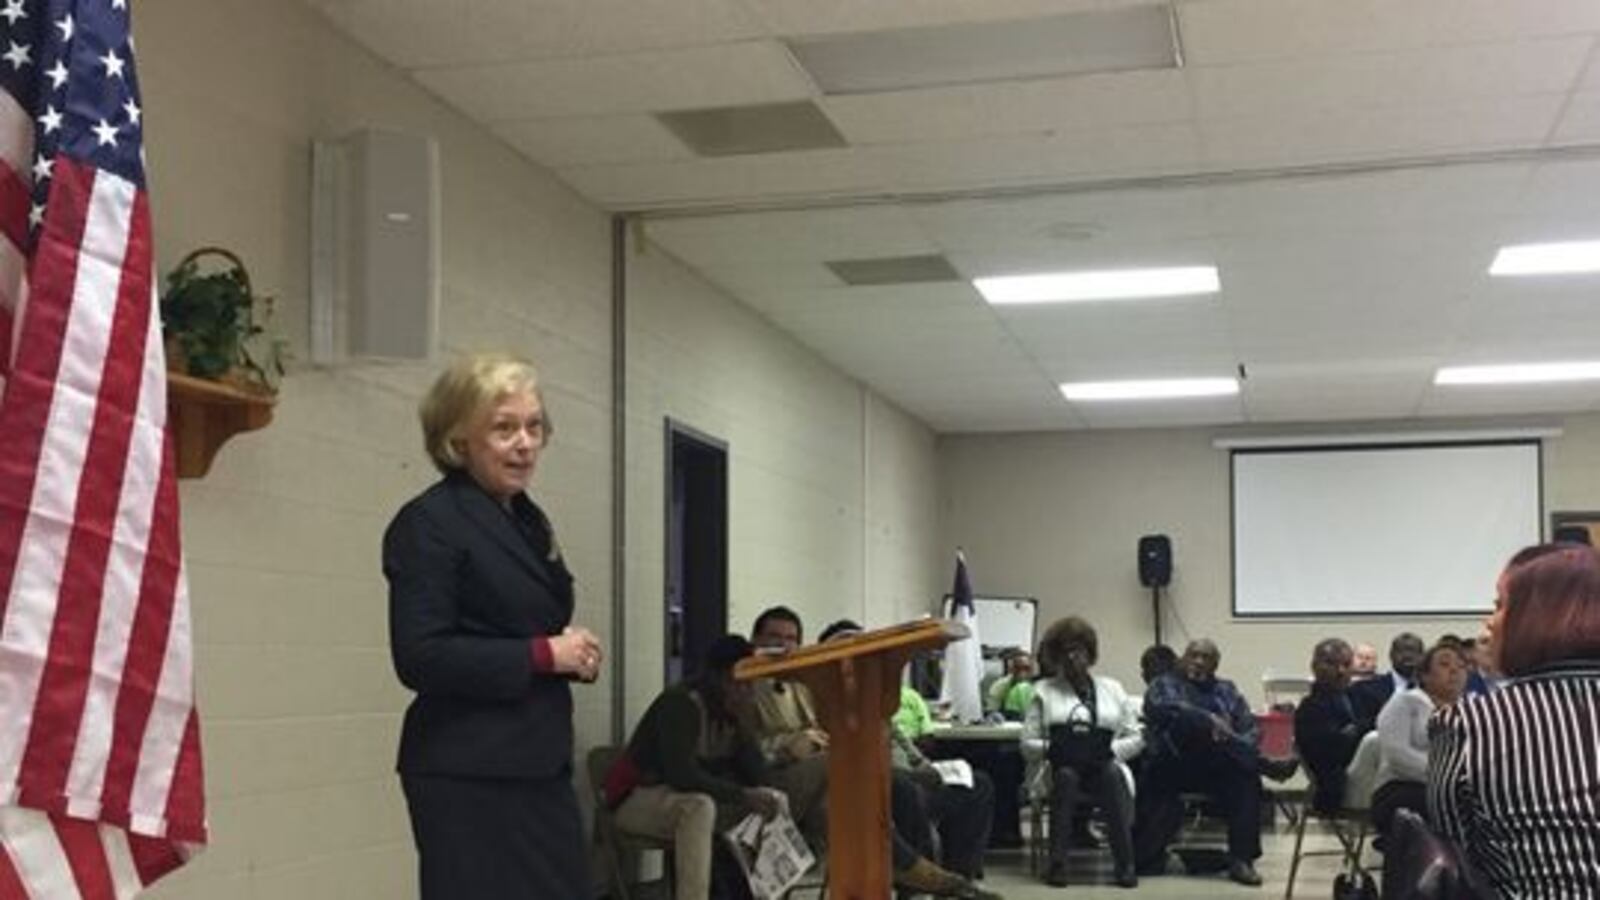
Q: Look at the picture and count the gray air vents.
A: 2